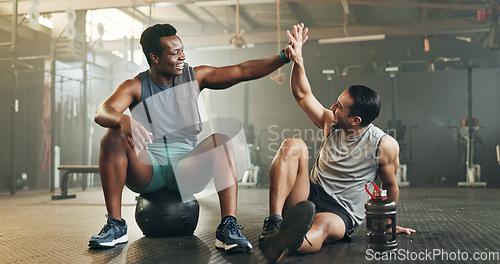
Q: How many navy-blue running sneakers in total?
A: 2